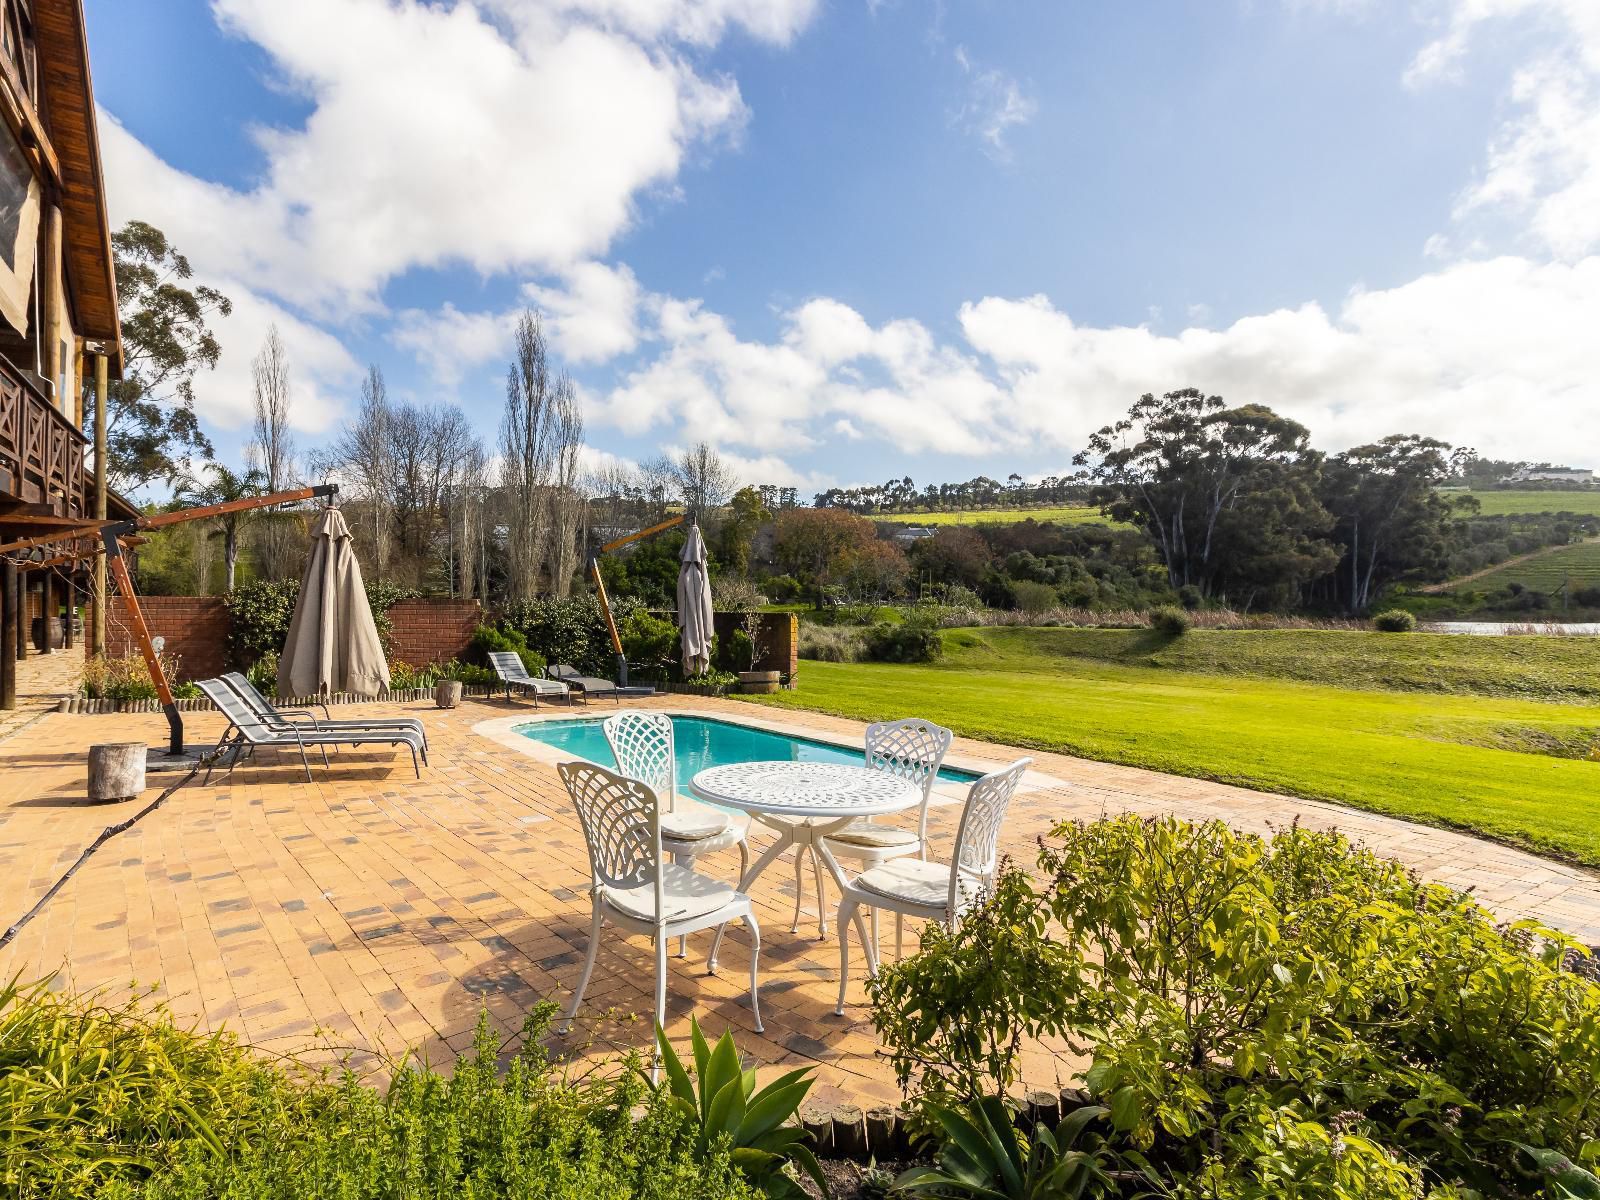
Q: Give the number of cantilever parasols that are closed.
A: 2